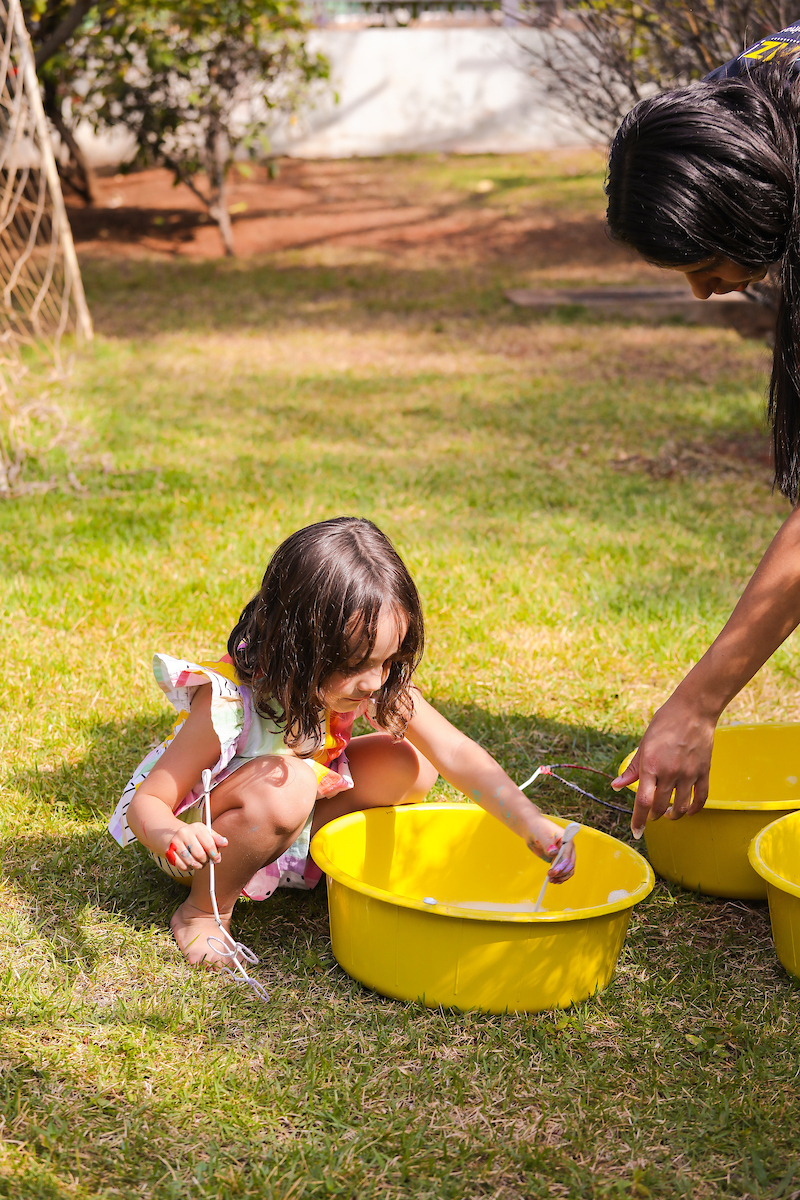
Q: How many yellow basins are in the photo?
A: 3